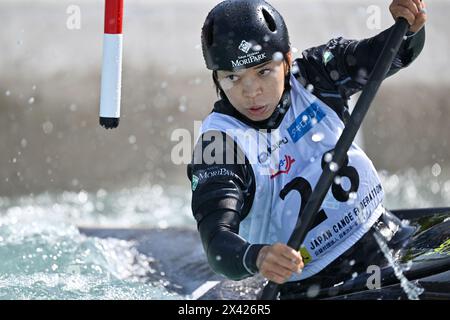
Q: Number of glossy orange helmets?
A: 0